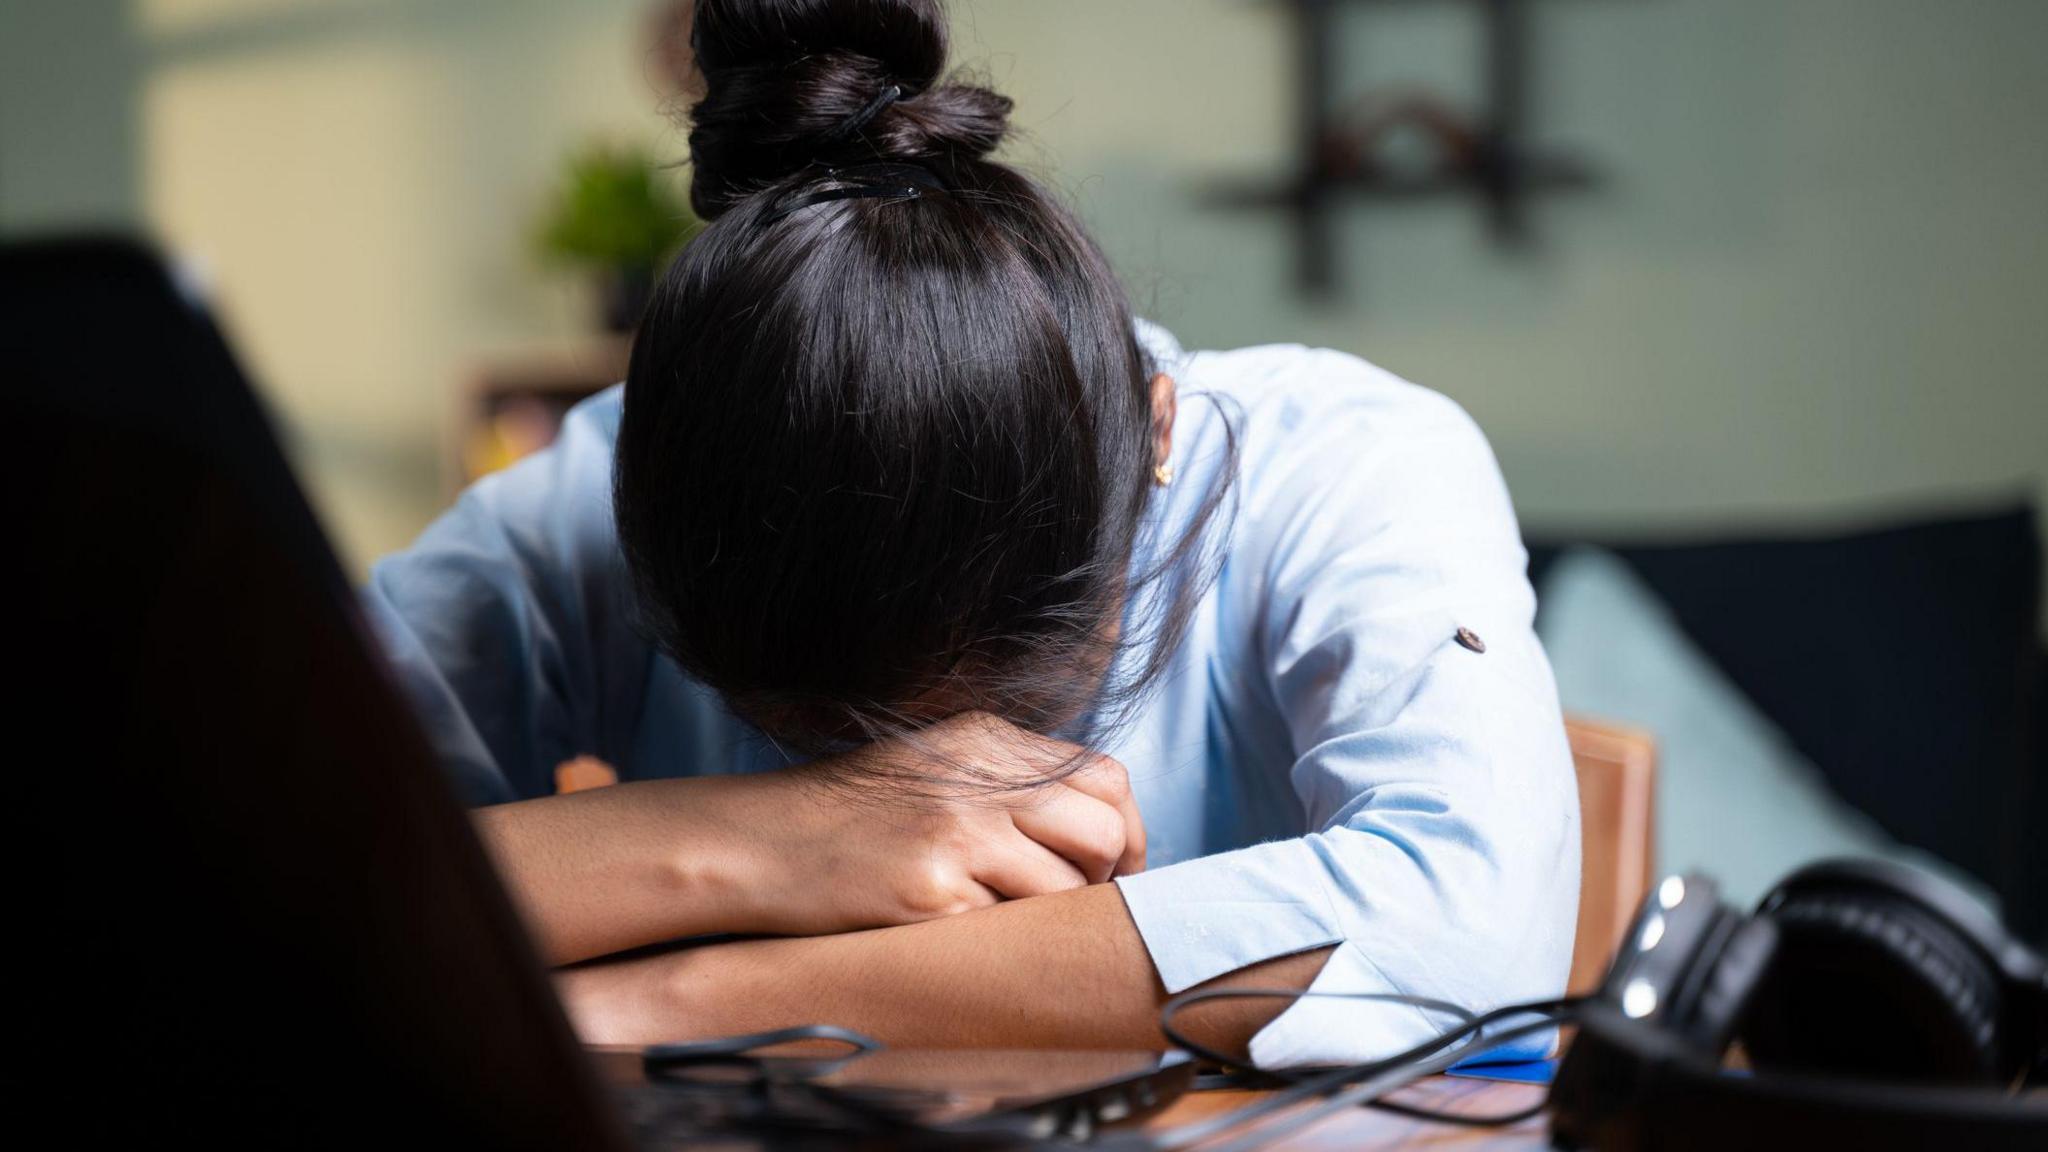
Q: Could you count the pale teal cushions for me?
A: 1